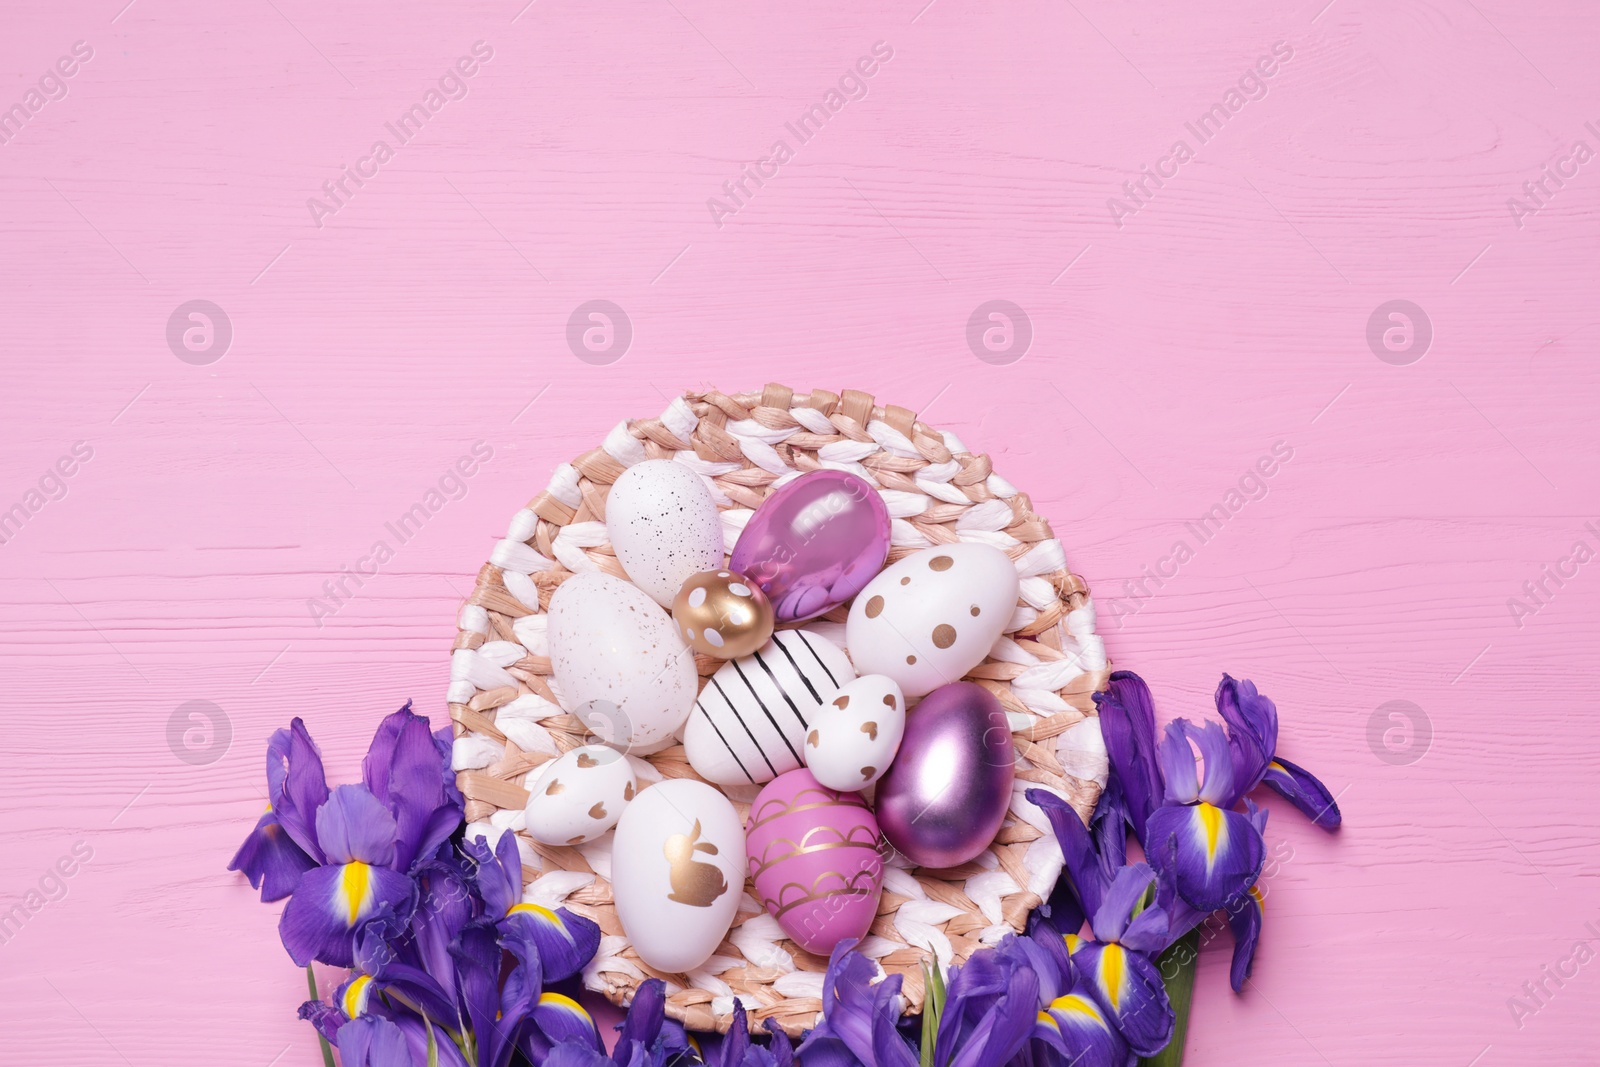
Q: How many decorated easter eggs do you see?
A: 11